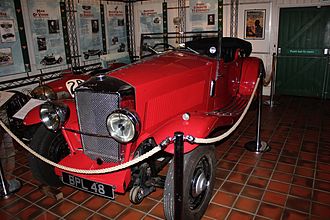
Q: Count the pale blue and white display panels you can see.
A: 6